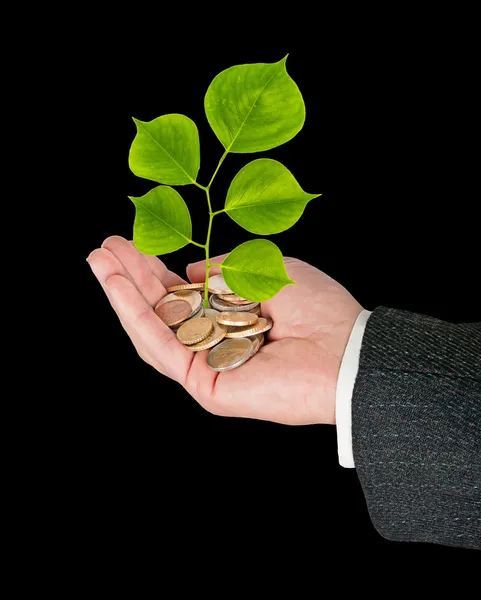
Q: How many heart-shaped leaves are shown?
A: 5